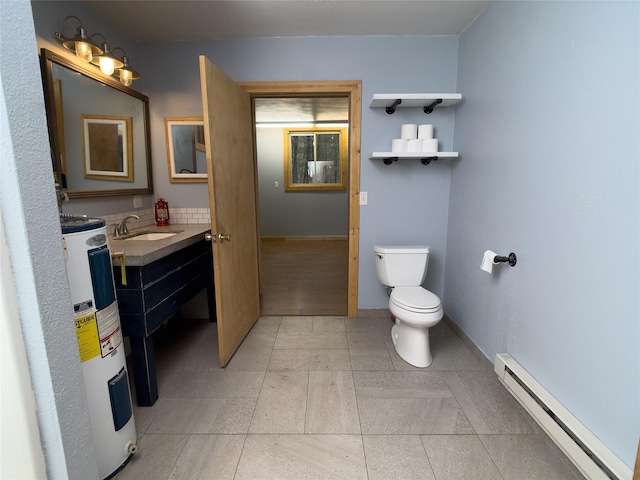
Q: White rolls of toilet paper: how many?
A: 6